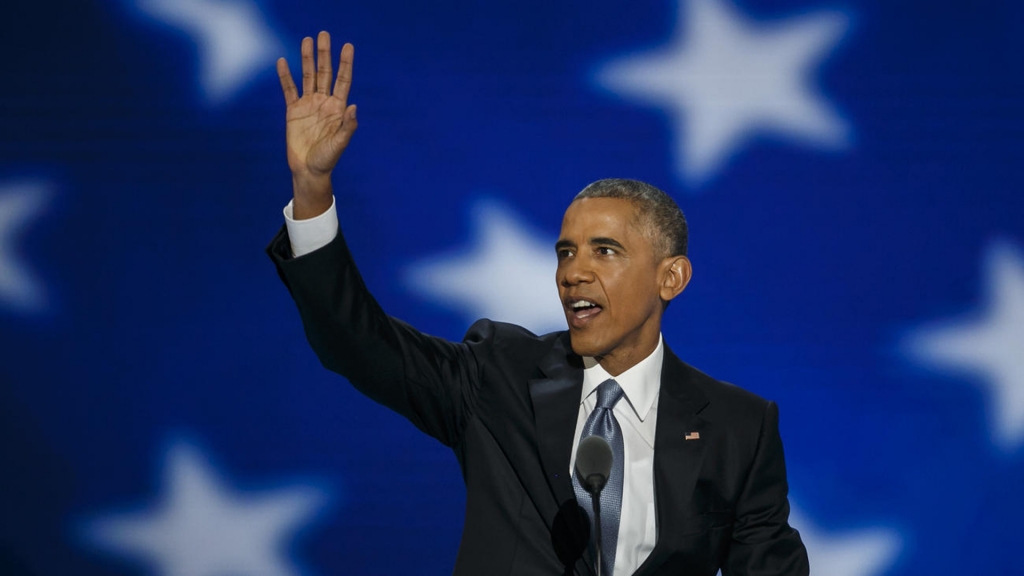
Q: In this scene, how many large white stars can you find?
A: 7